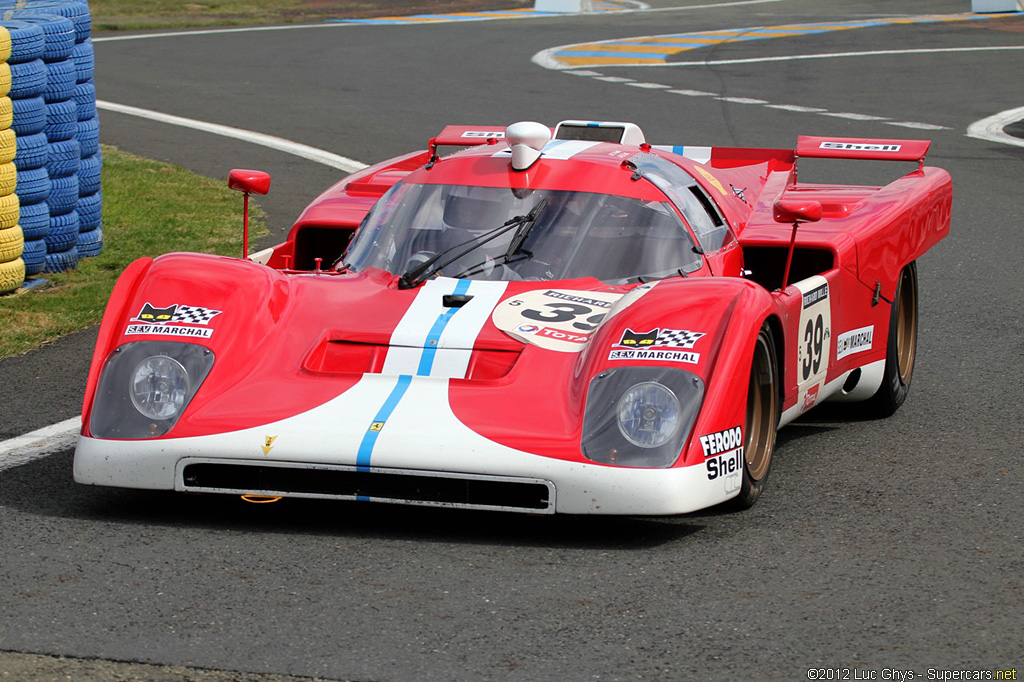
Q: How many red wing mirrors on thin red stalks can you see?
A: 2